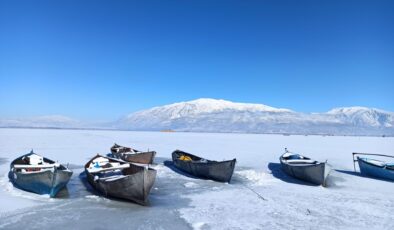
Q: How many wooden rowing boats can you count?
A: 6